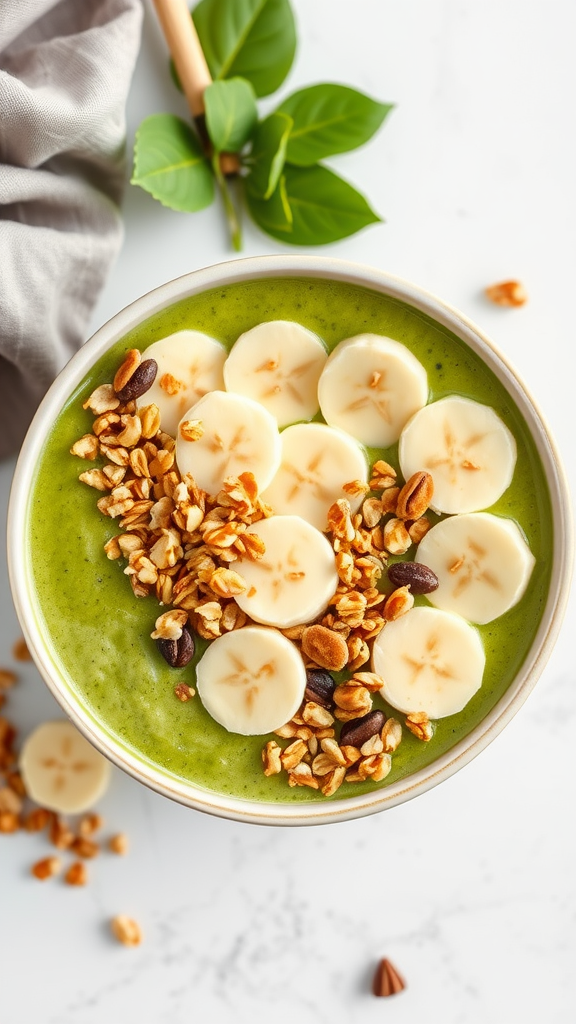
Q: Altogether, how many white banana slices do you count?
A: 11